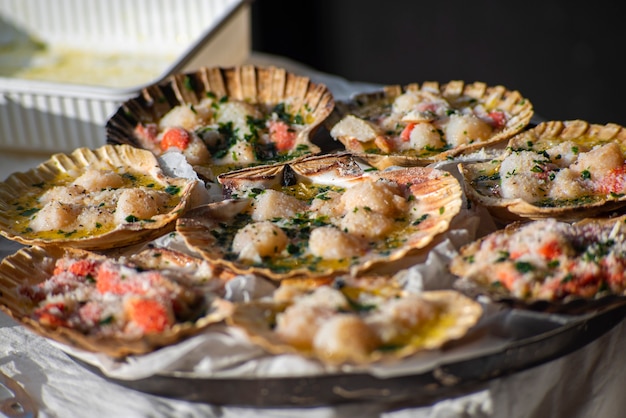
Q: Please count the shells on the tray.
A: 8